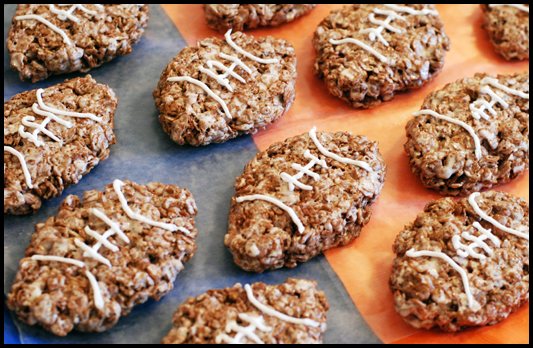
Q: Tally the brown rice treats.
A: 11